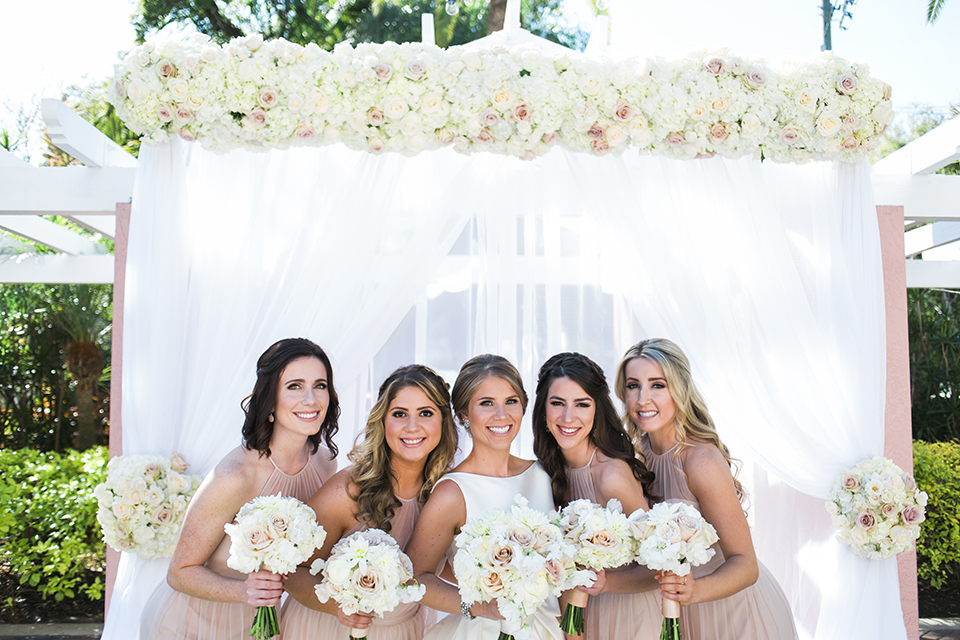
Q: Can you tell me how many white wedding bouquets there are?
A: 5